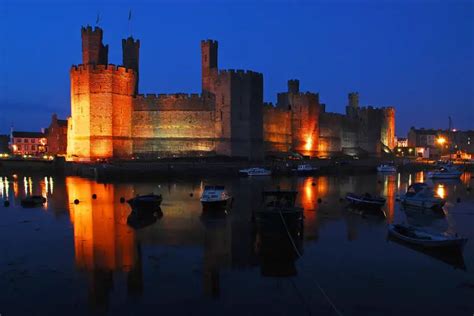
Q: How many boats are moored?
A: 11